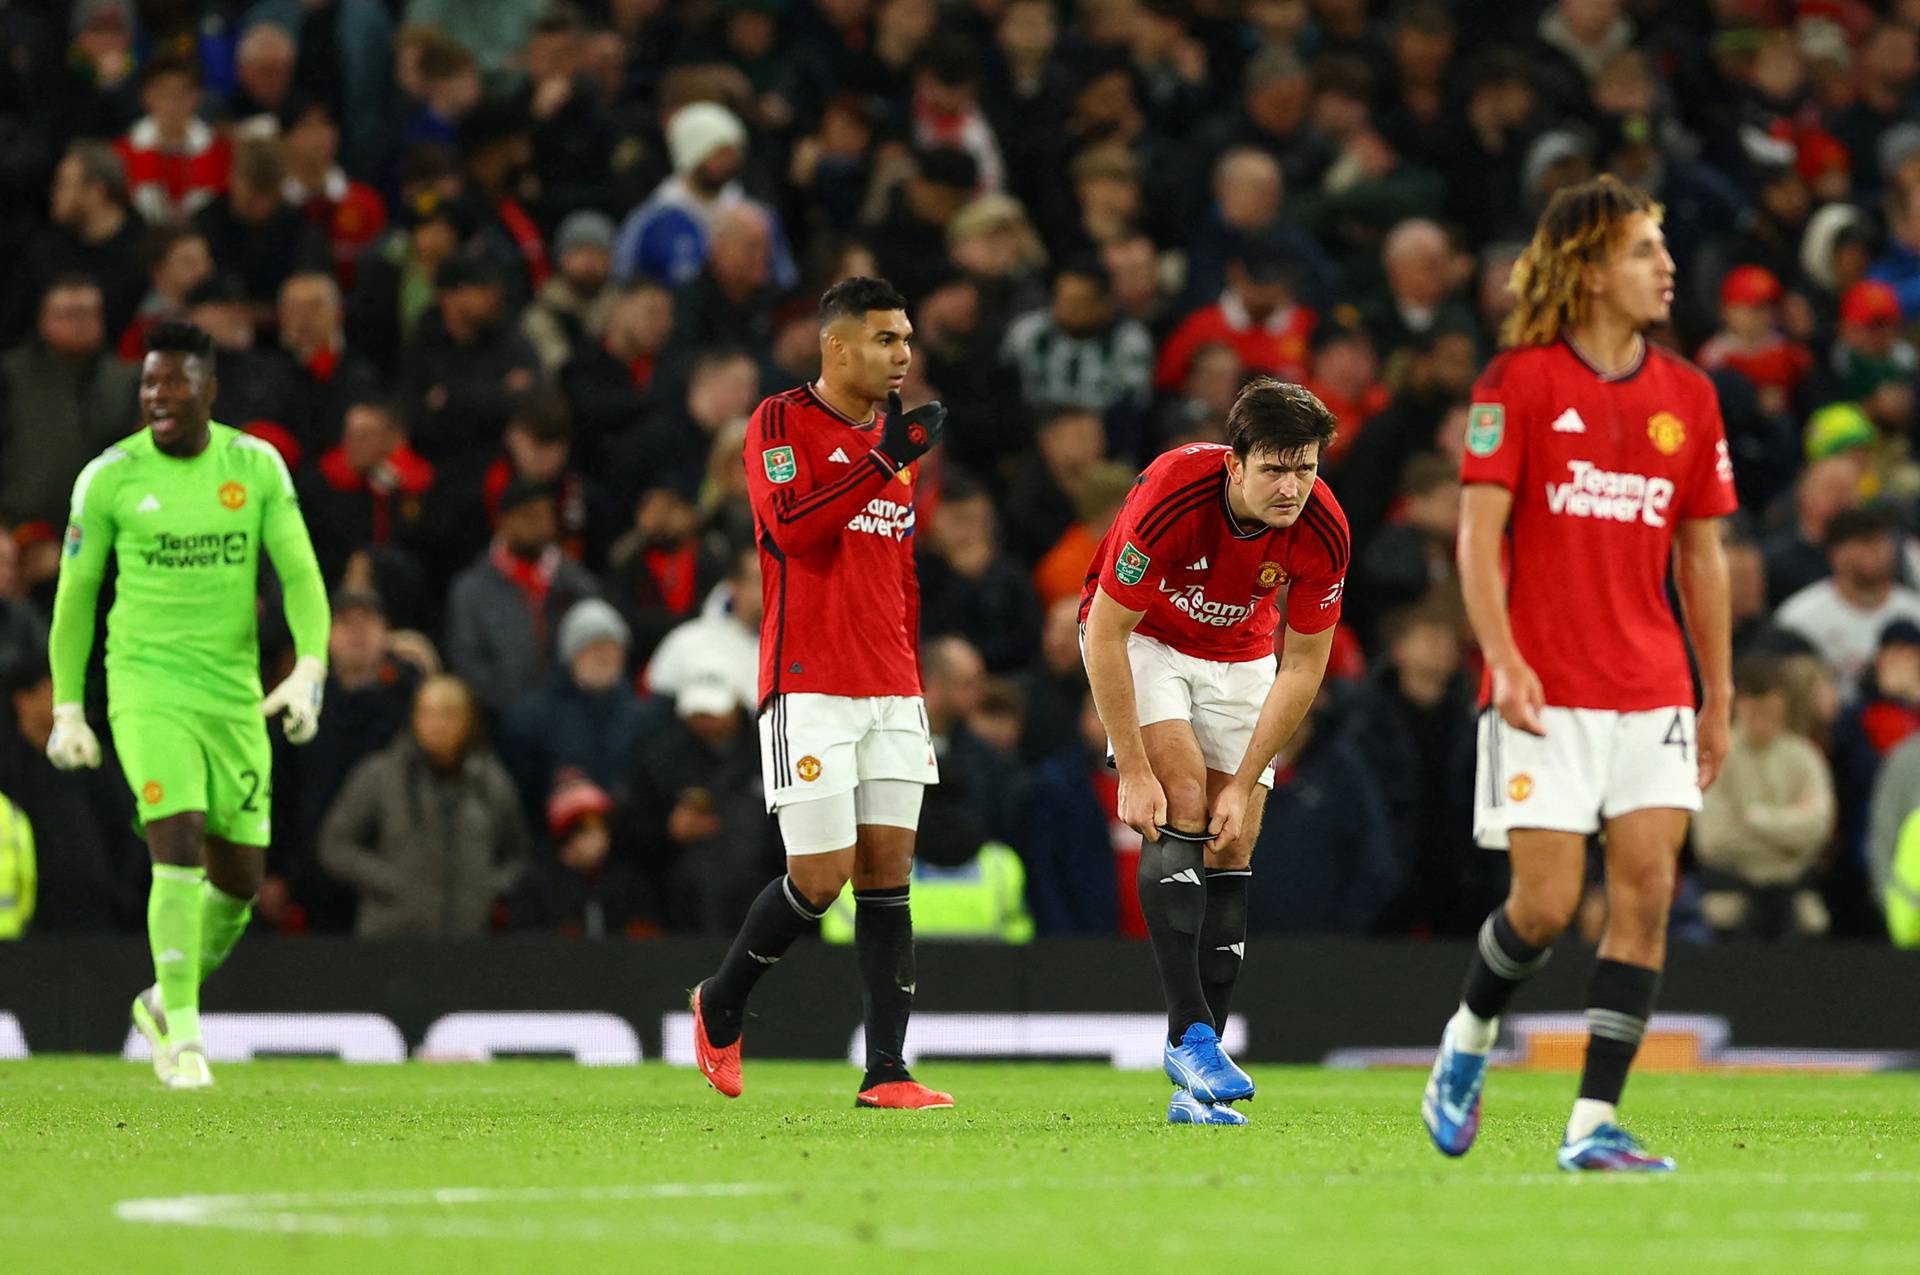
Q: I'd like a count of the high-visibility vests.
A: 3